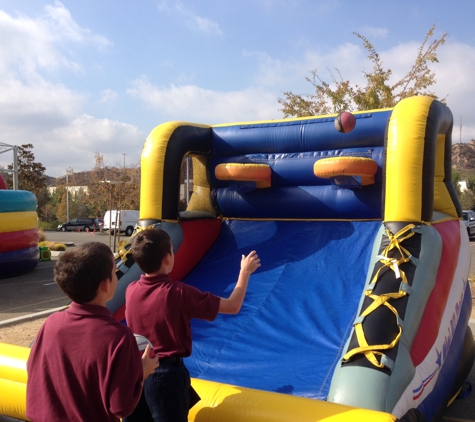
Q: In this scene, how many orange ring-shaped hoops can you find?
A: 2